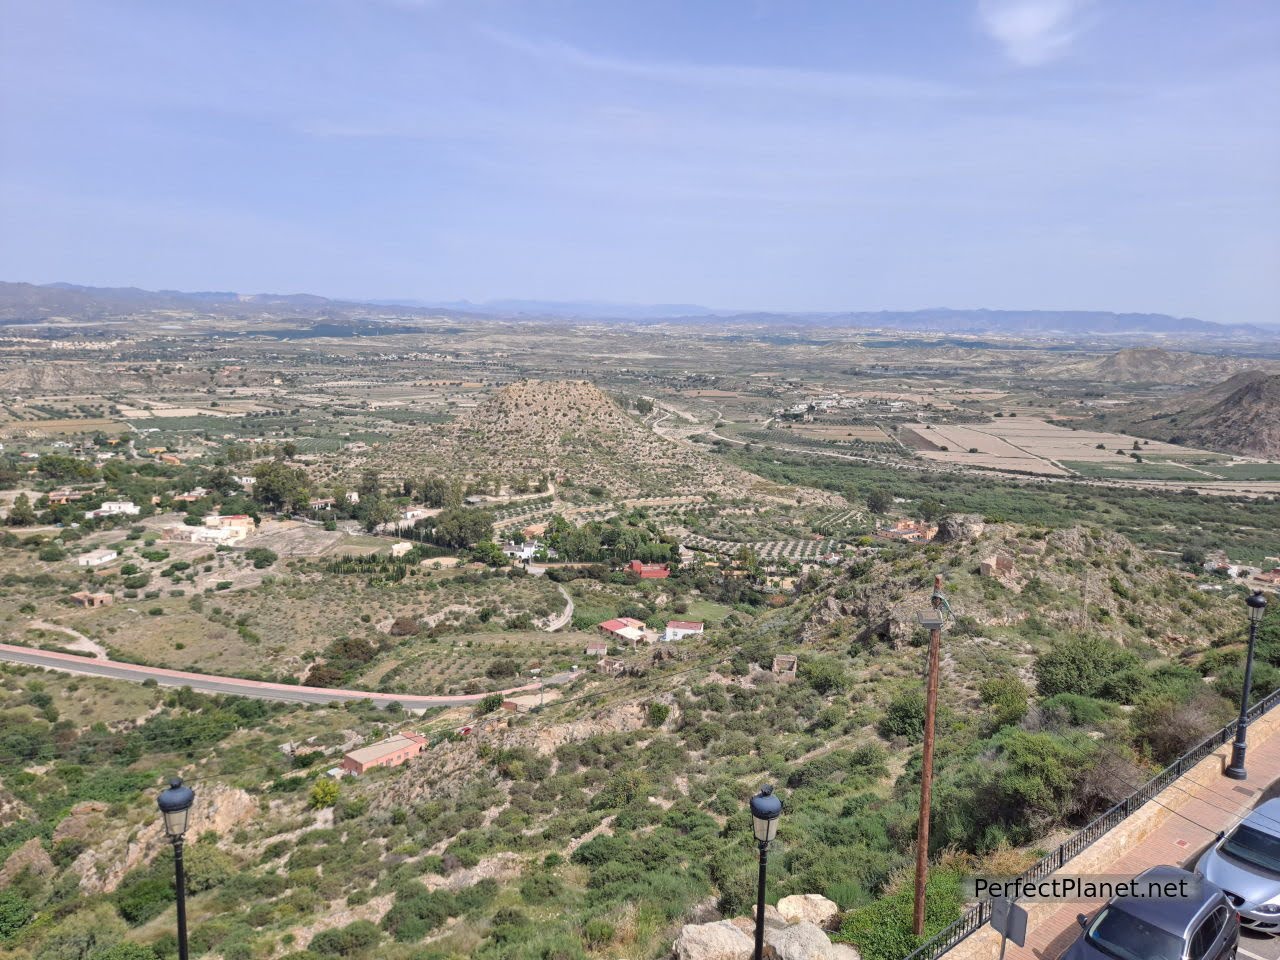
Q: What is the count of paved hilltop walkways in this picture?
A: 1